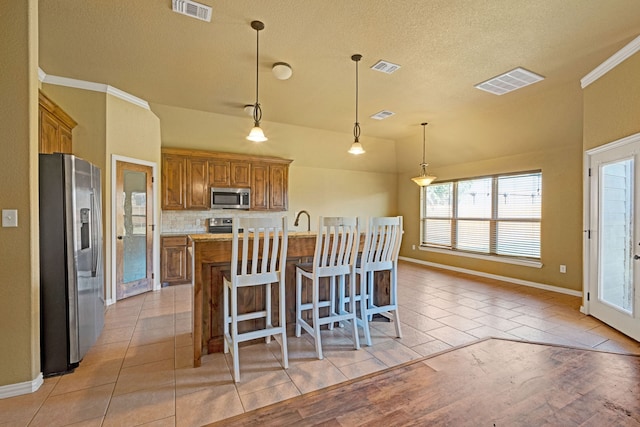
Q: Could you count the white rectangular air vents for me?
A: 4